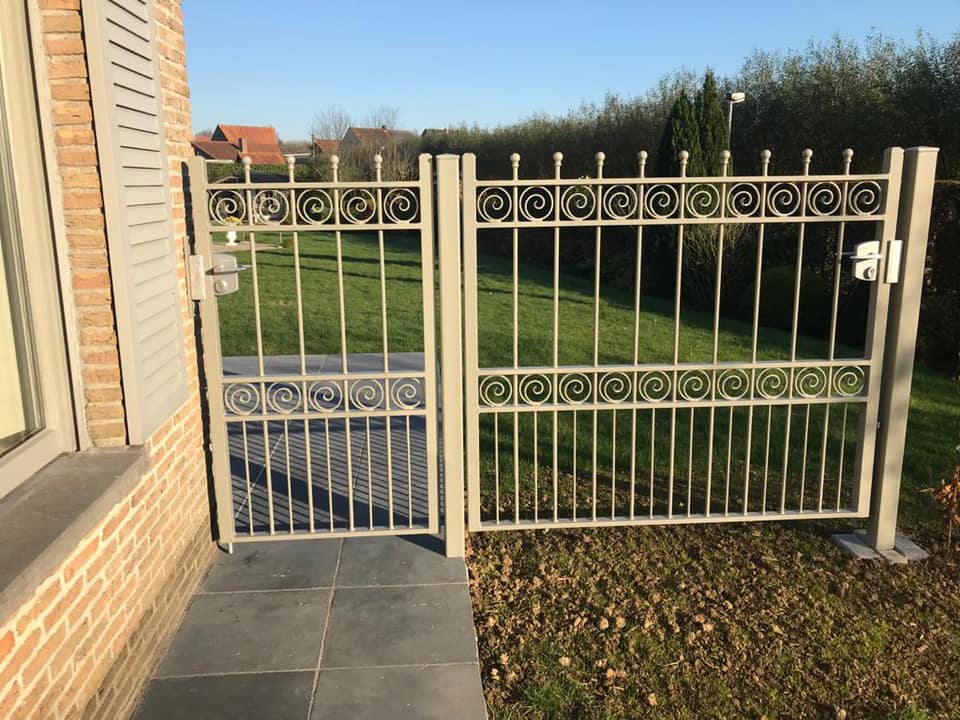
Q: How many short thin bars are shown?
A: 15